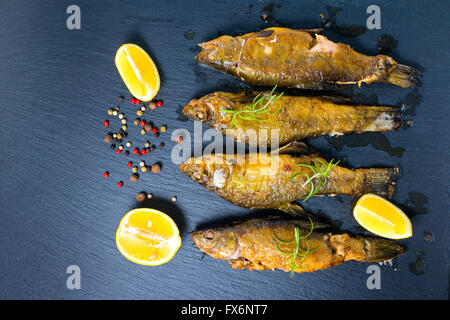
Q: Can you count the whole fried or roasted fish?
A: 4